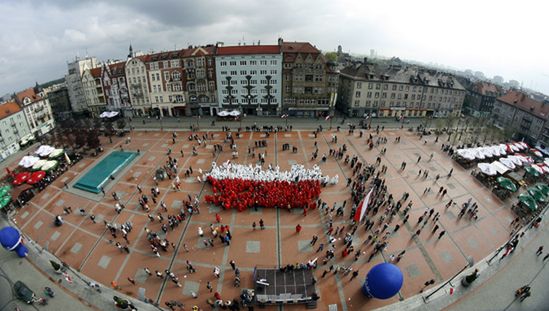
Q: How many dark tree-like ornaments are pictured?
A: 3